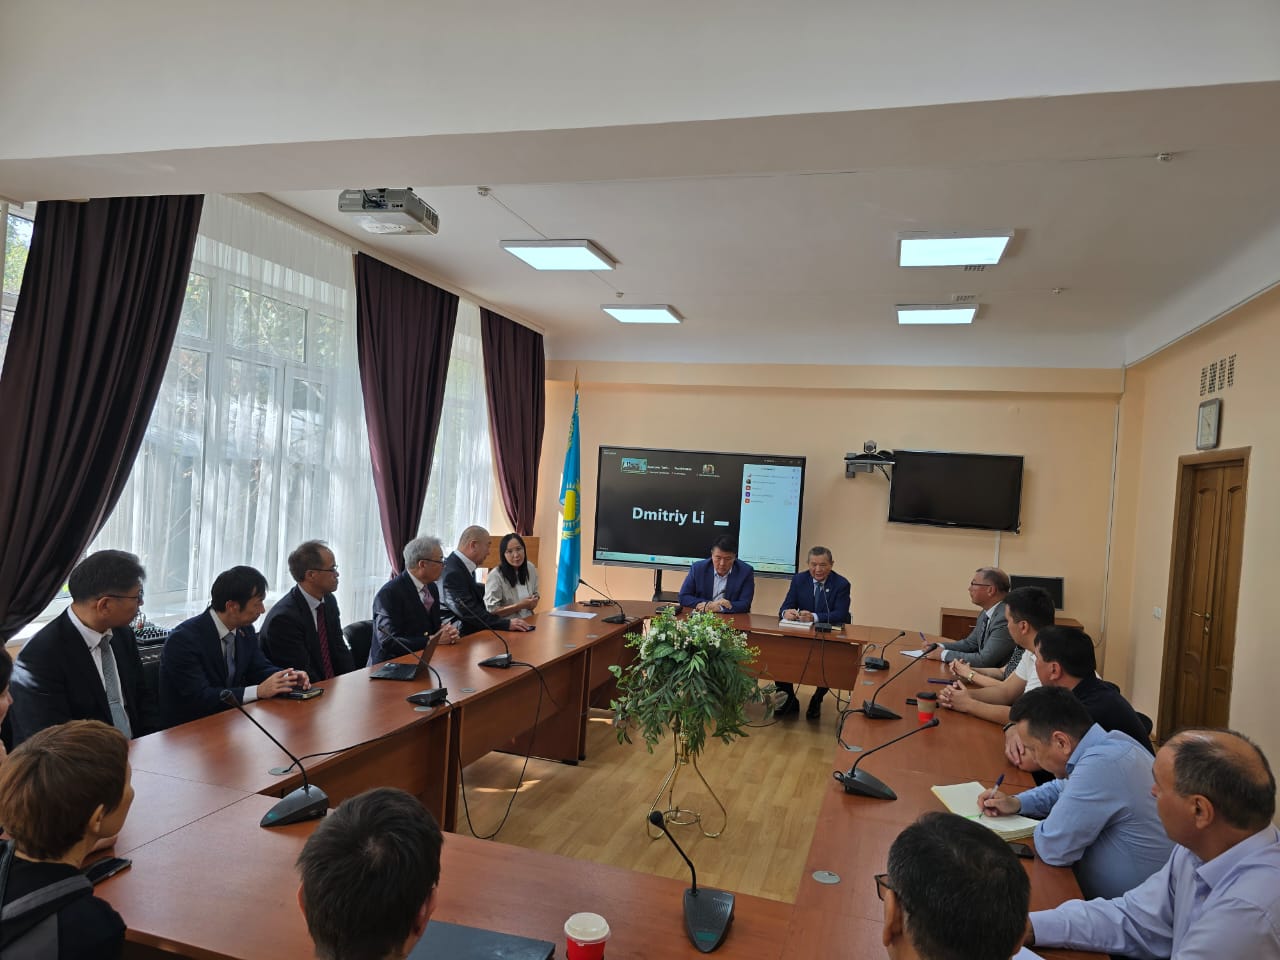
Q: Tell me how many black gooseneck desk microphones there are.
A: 10